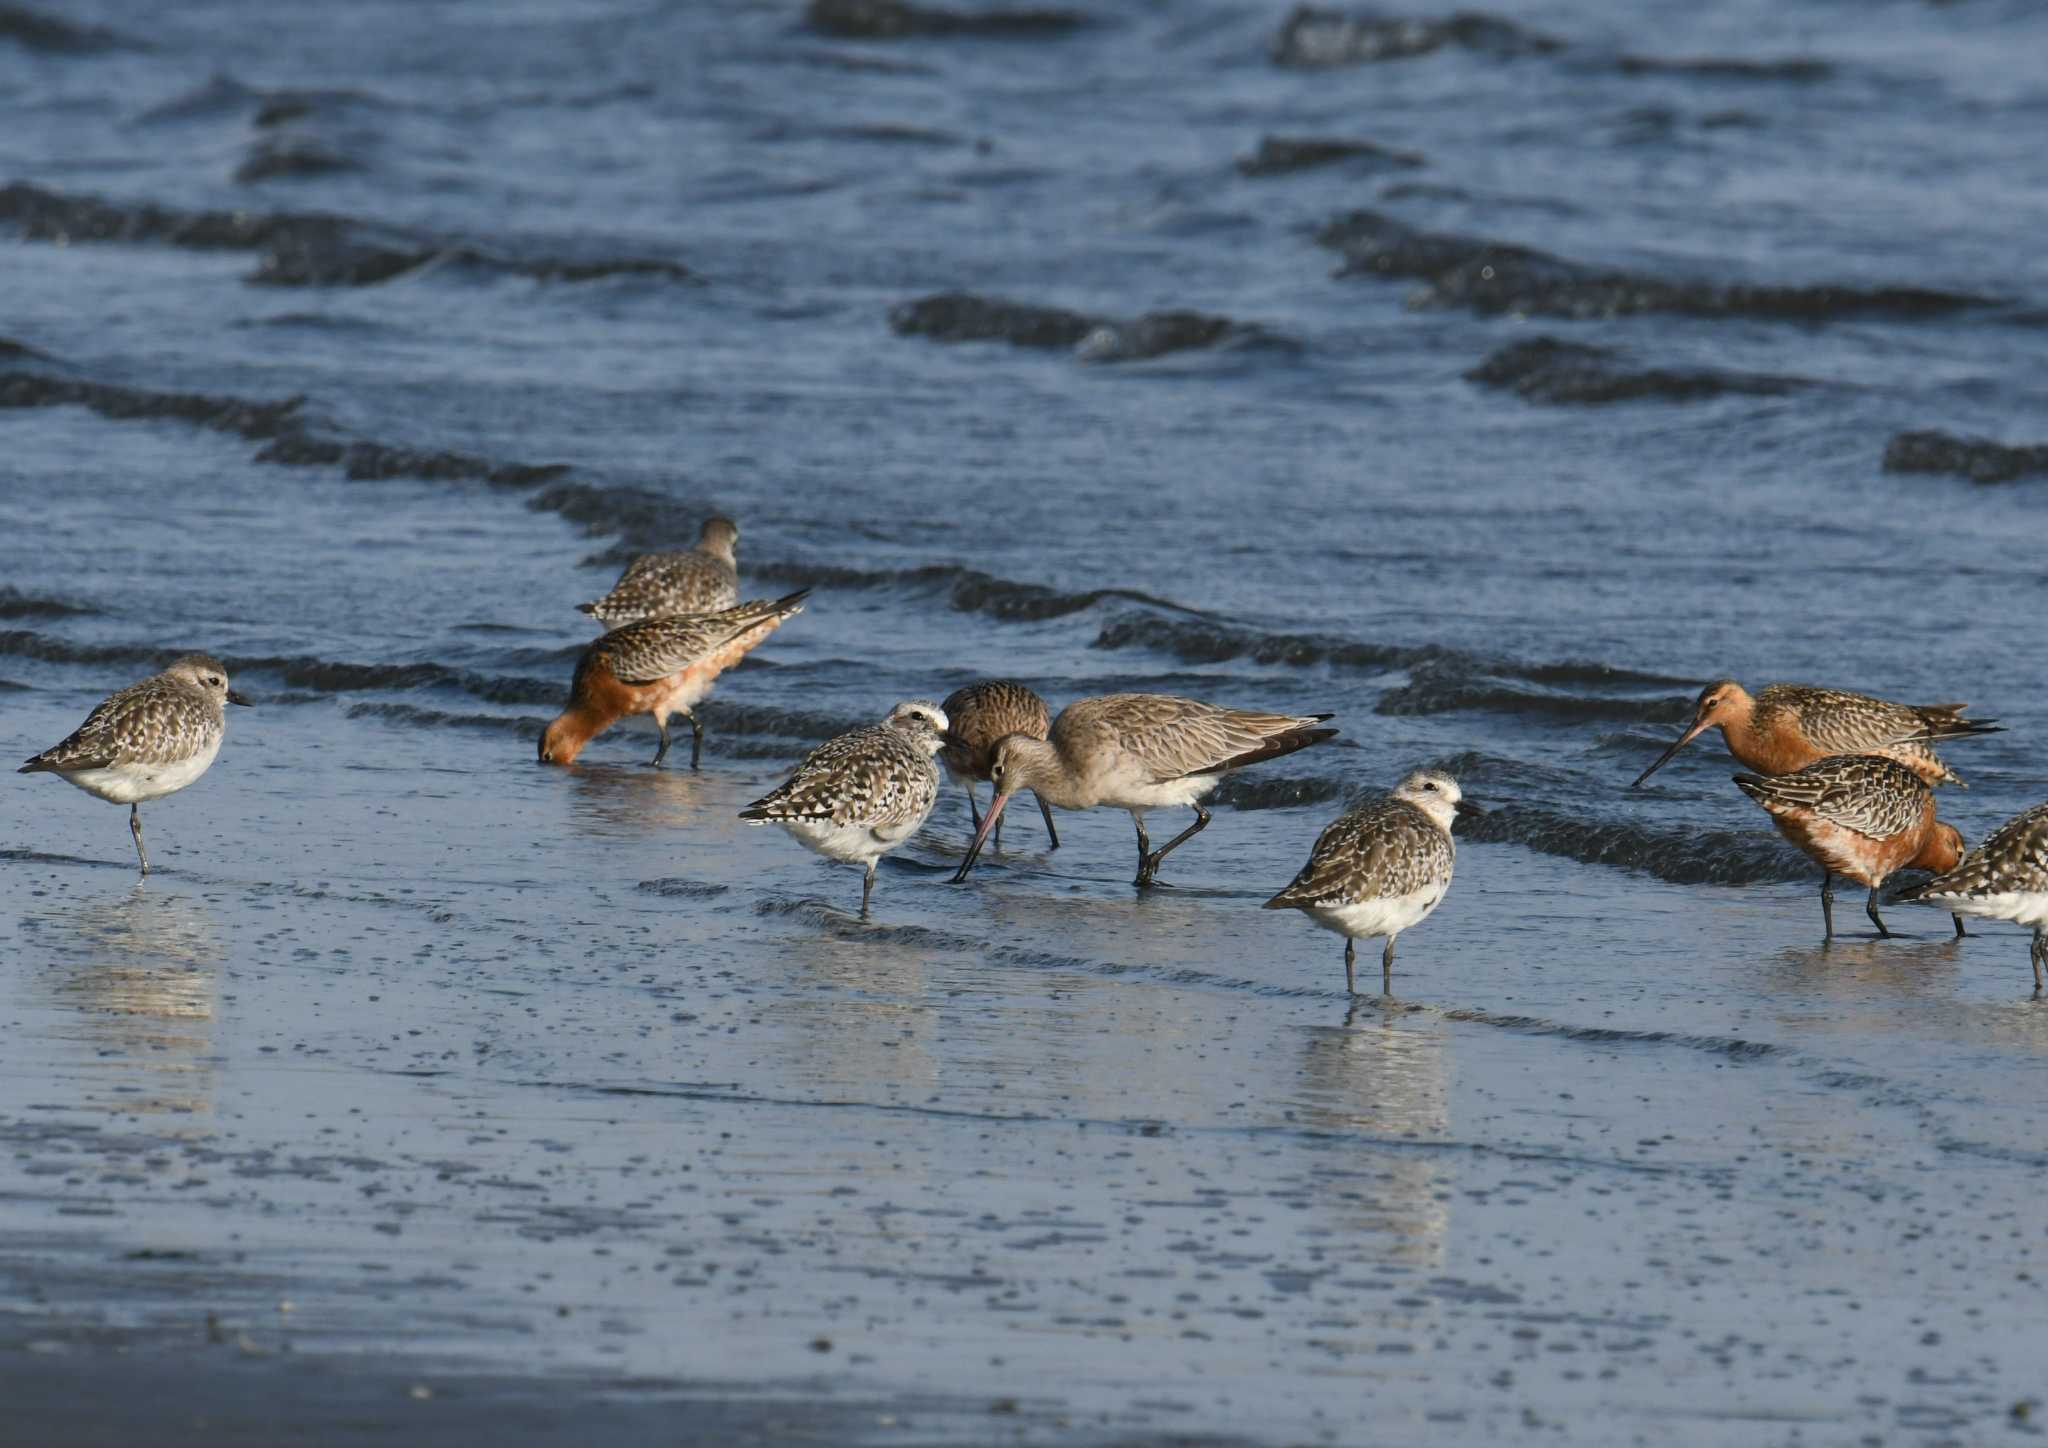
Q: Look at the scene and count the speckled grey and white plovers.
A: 5